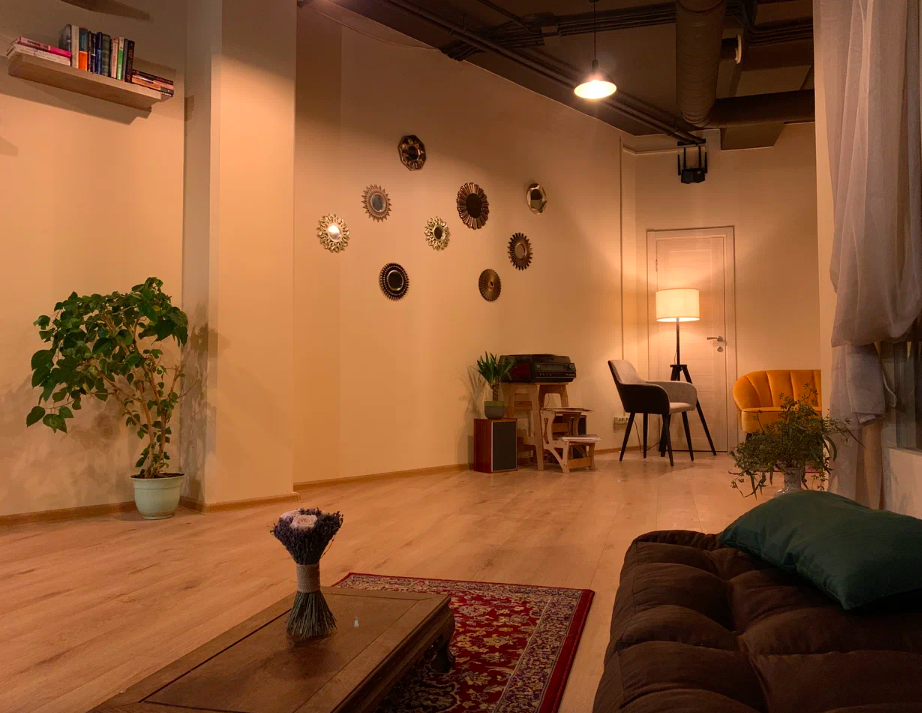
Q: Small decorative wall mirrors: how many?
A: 9